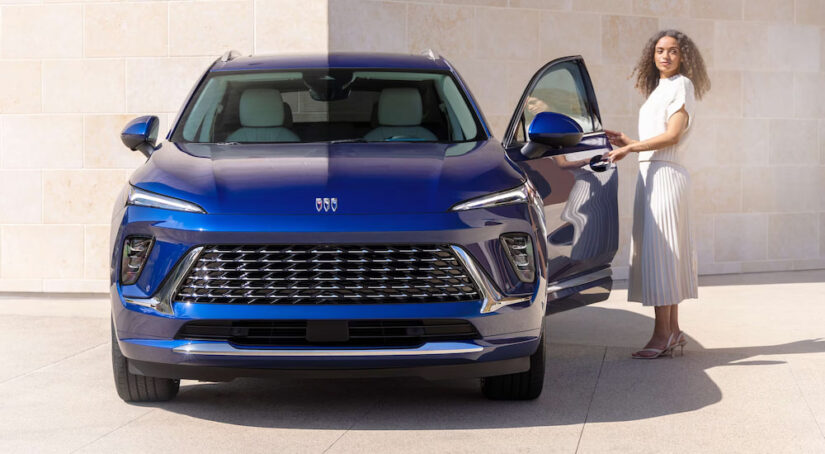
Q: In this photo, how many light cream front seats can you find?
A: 2